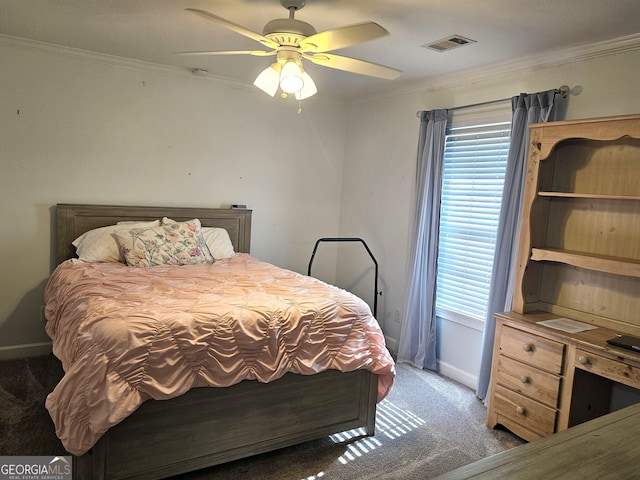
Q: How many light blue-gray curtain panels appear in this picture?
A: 2